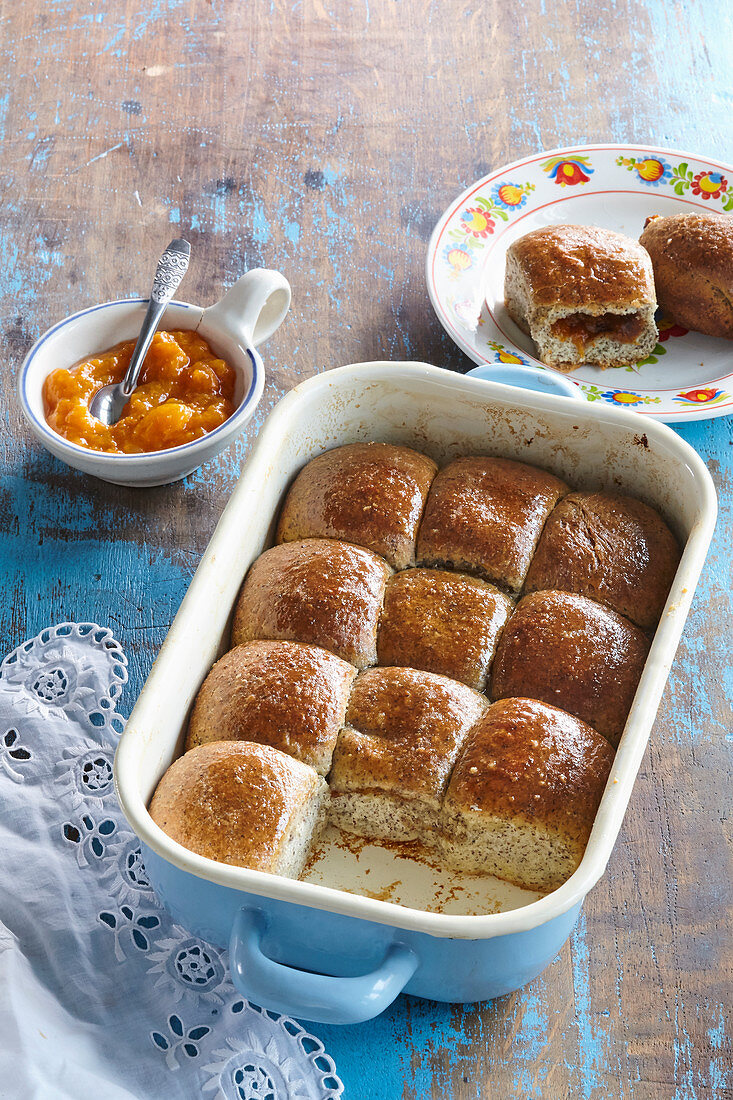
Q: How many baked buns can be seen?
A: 12